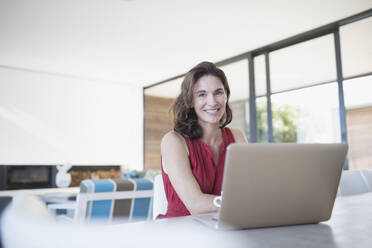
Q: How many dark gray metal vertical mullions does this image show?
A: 3